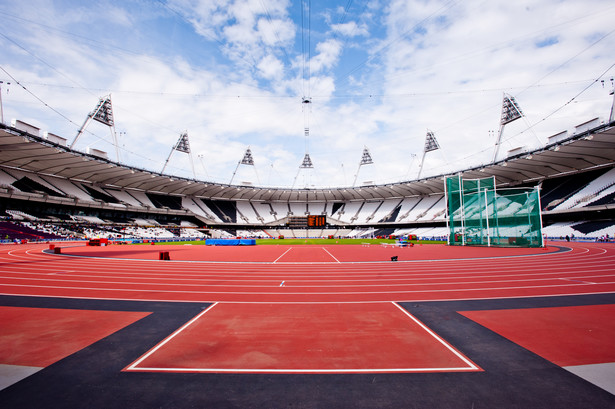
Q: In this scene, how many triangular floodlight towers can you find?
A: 7